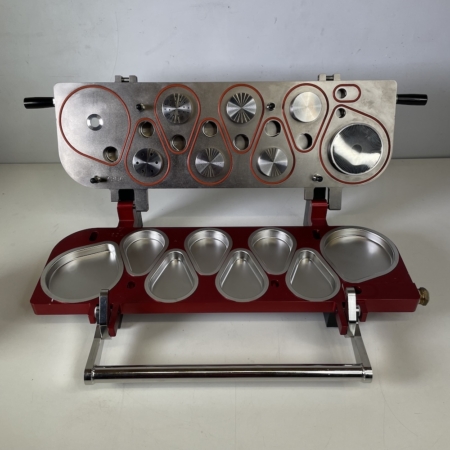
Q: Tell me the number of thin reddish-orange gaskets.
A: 9